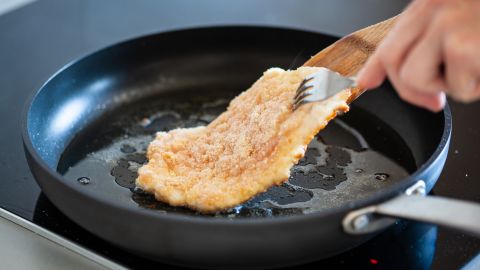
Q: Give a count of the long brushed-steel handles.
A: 1